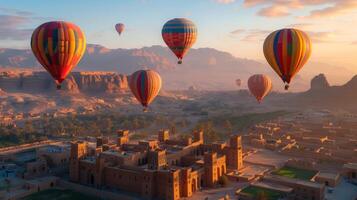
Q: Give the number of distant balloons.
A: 2